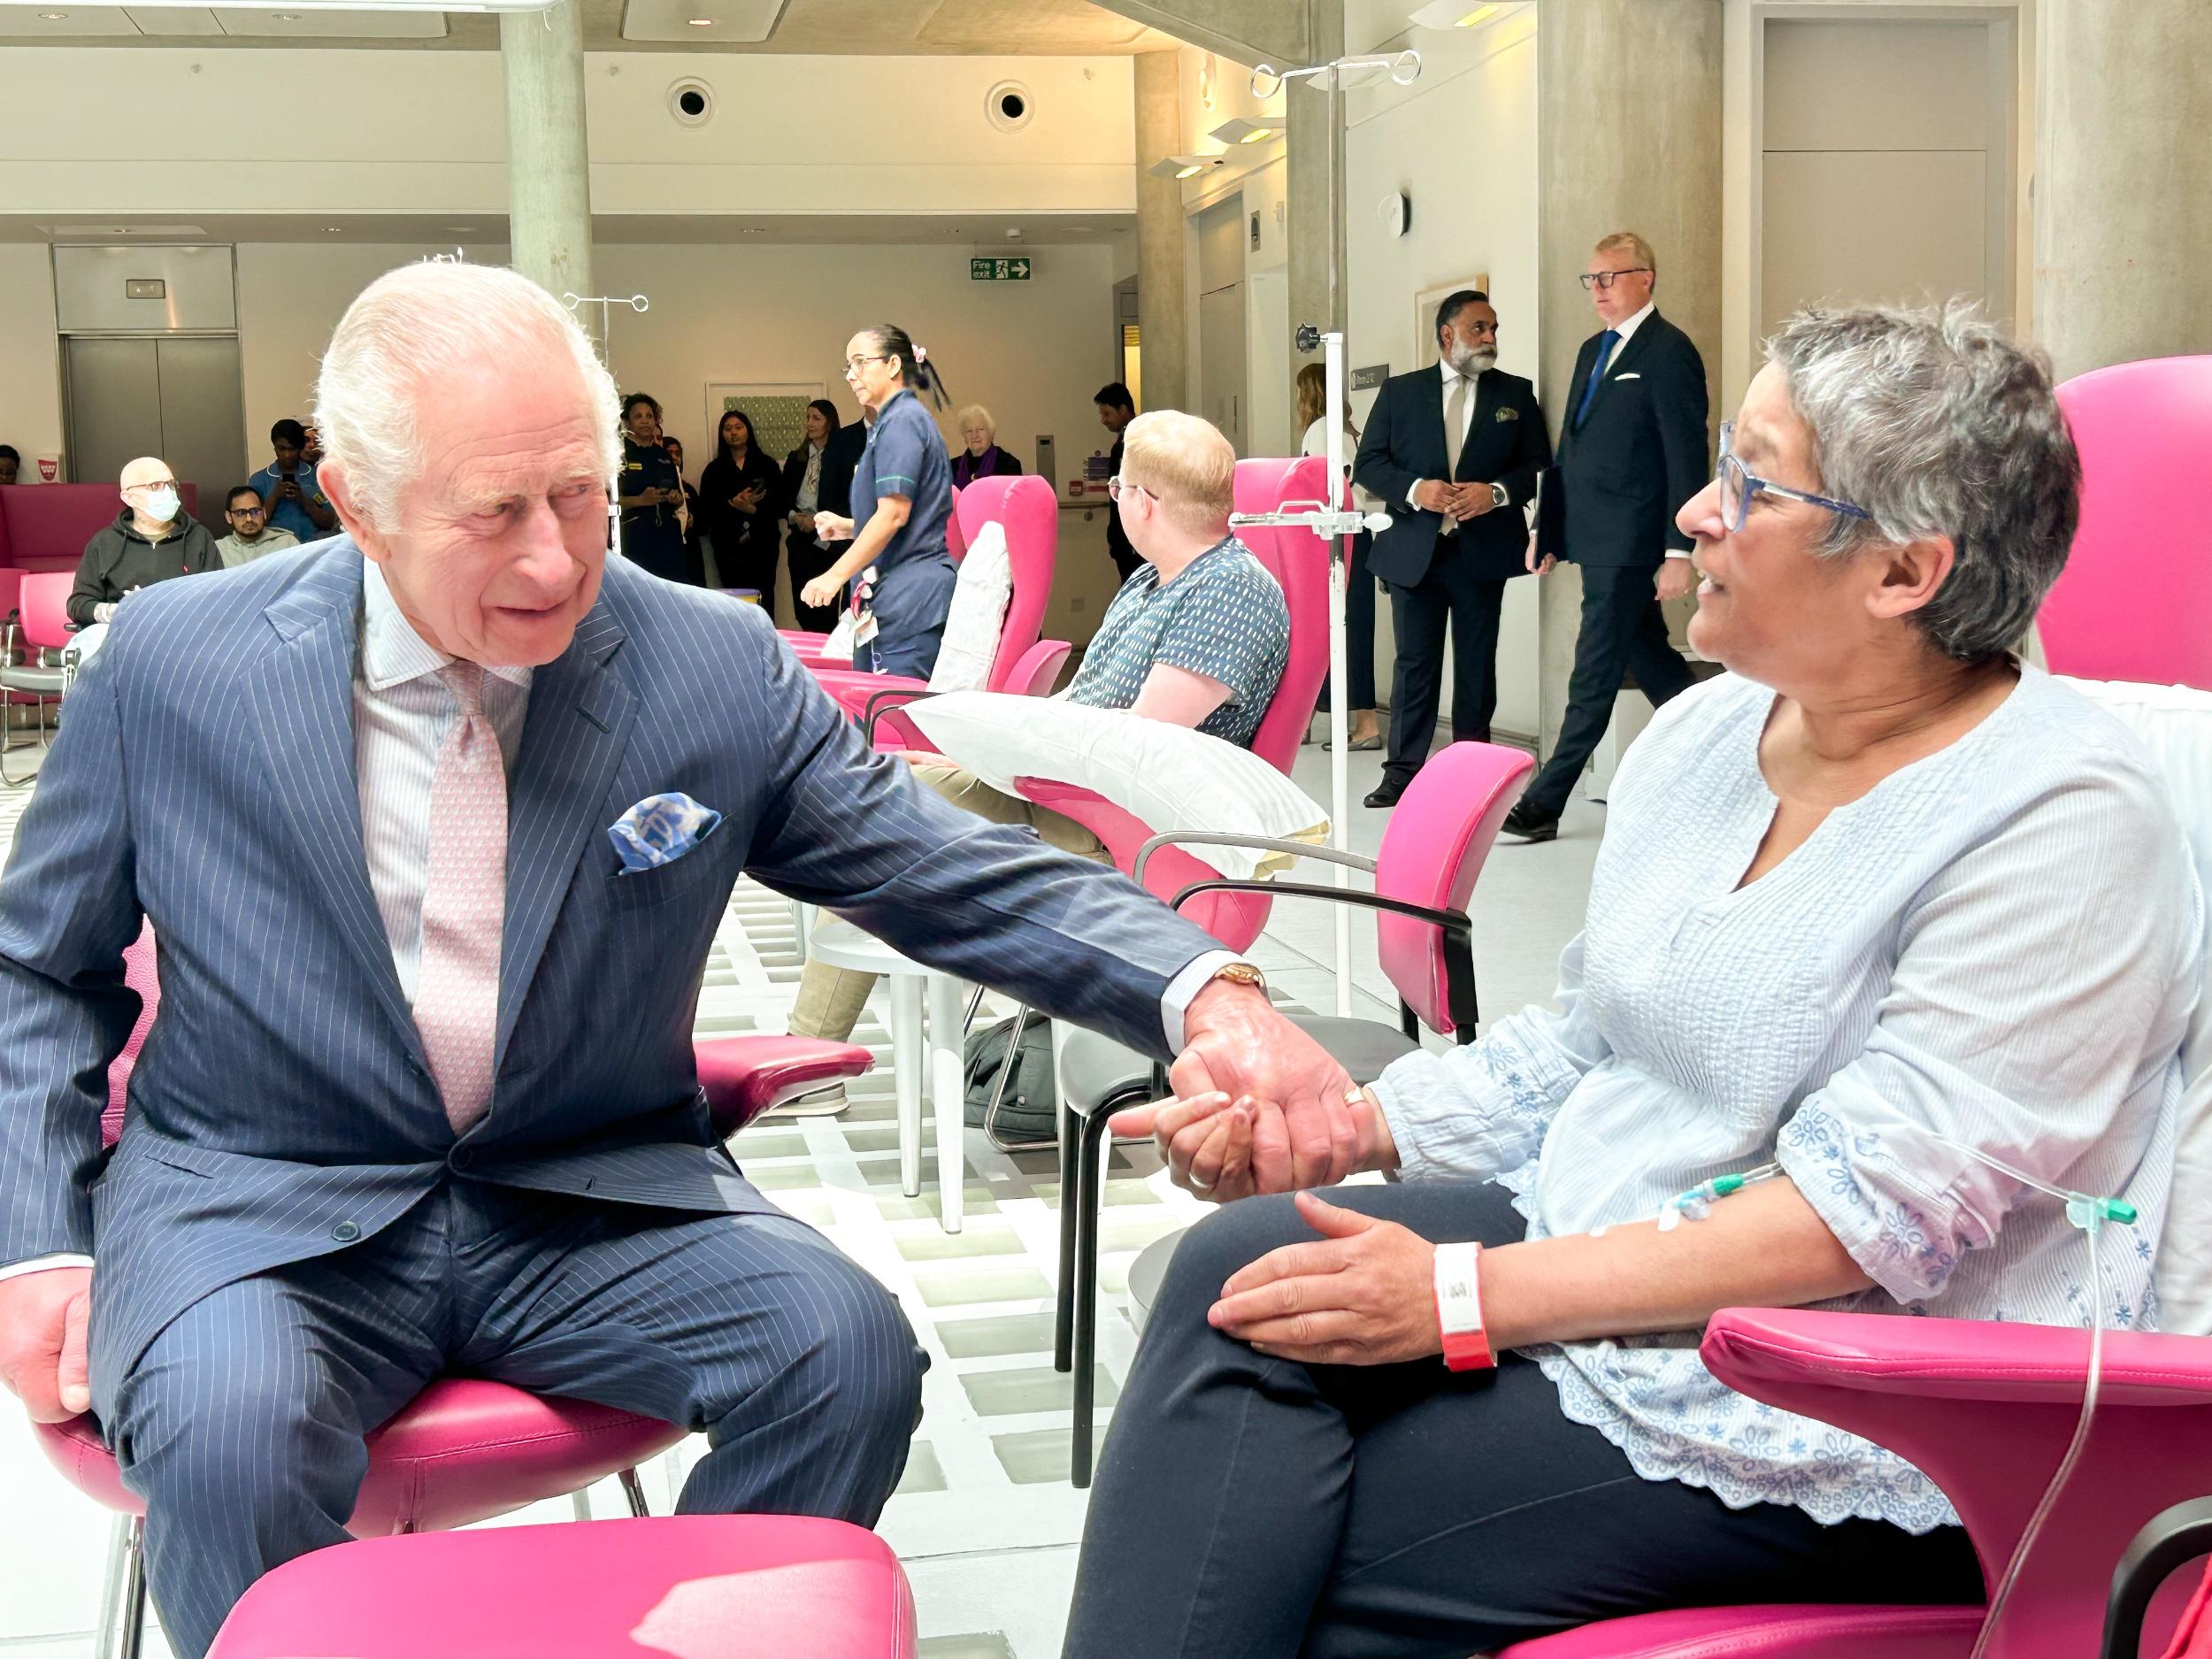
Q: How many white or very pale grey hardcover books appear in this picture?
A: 0